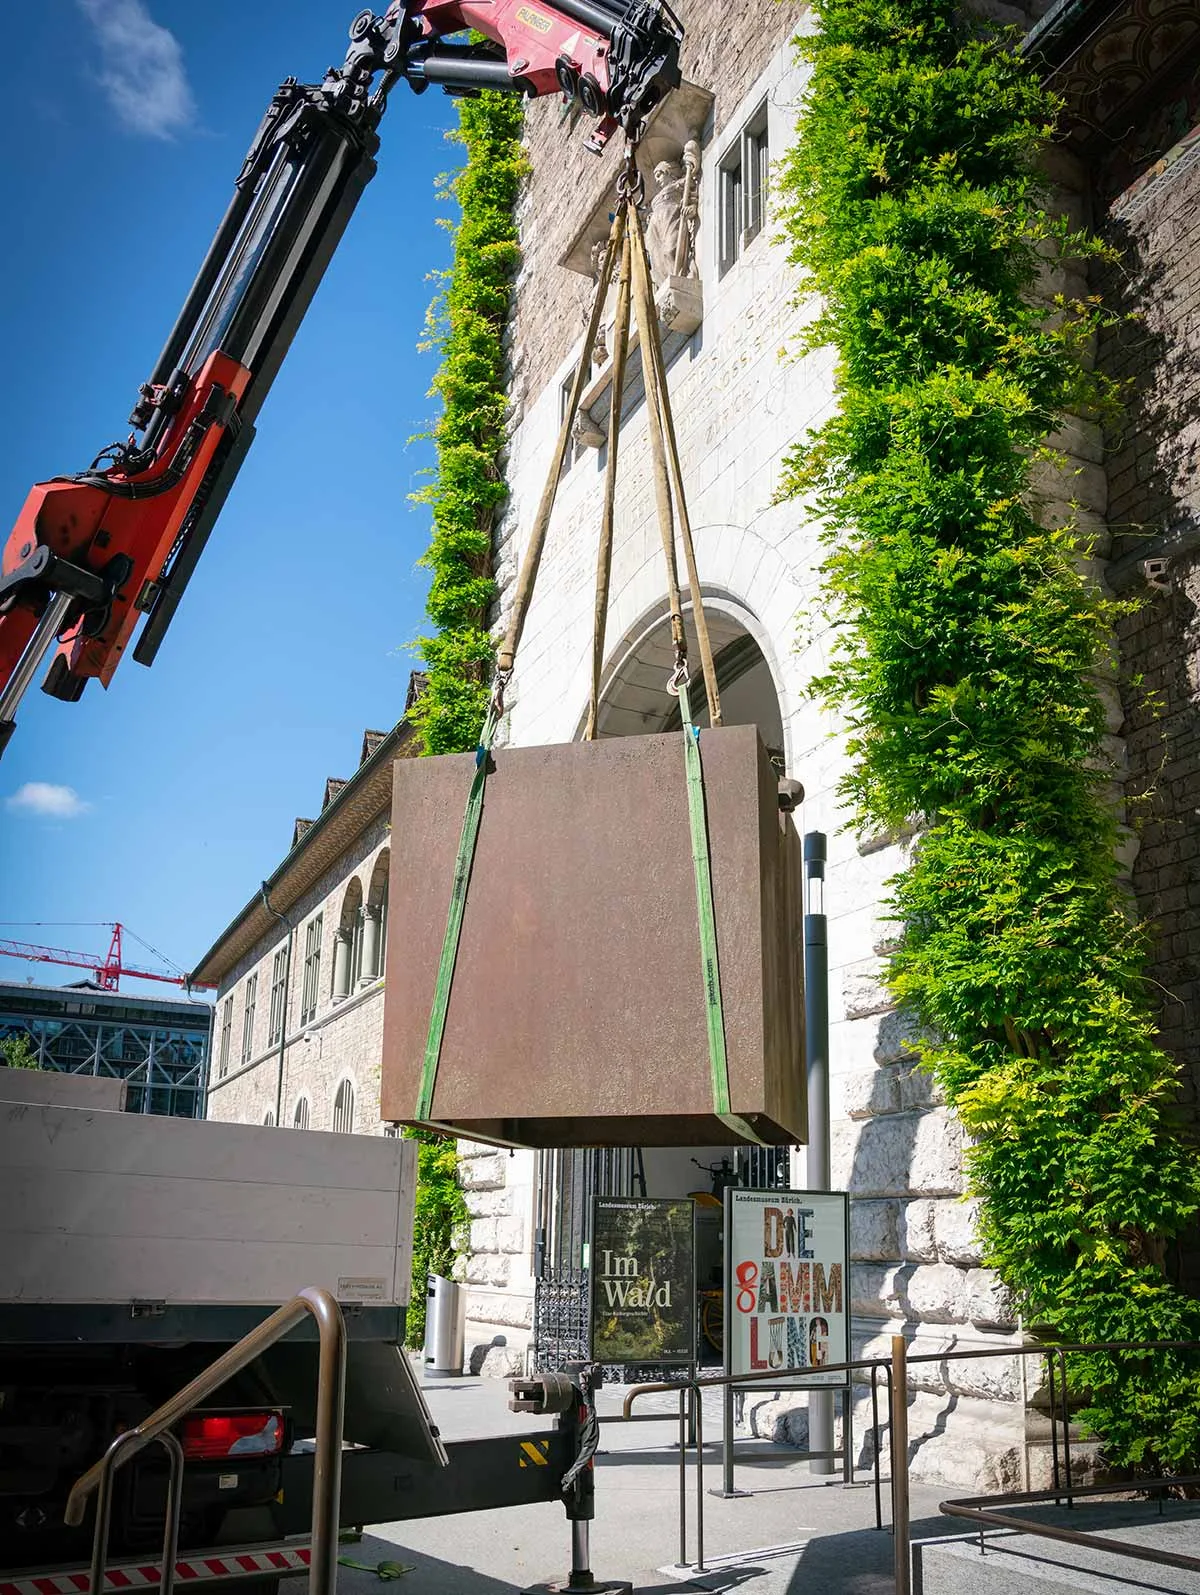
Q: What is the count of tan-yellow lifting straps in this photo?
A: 4